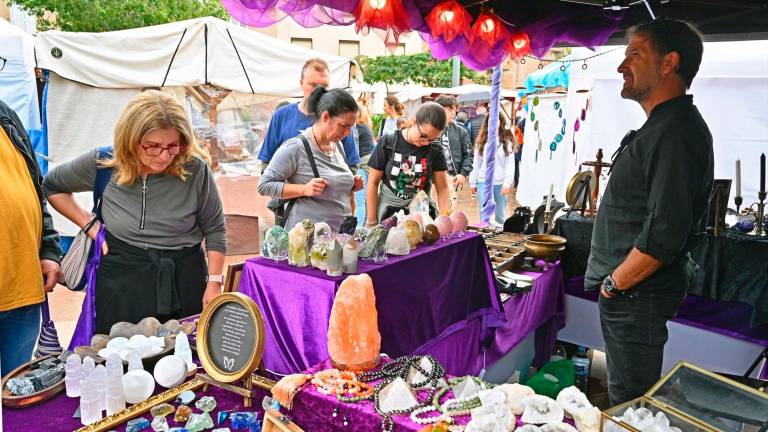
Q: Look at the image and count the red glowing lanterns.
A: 4